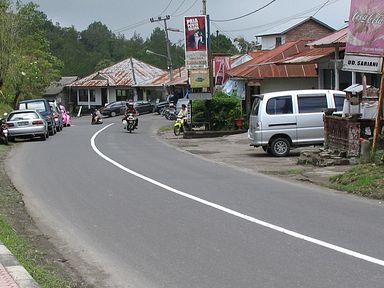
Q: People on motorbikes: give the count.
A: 3